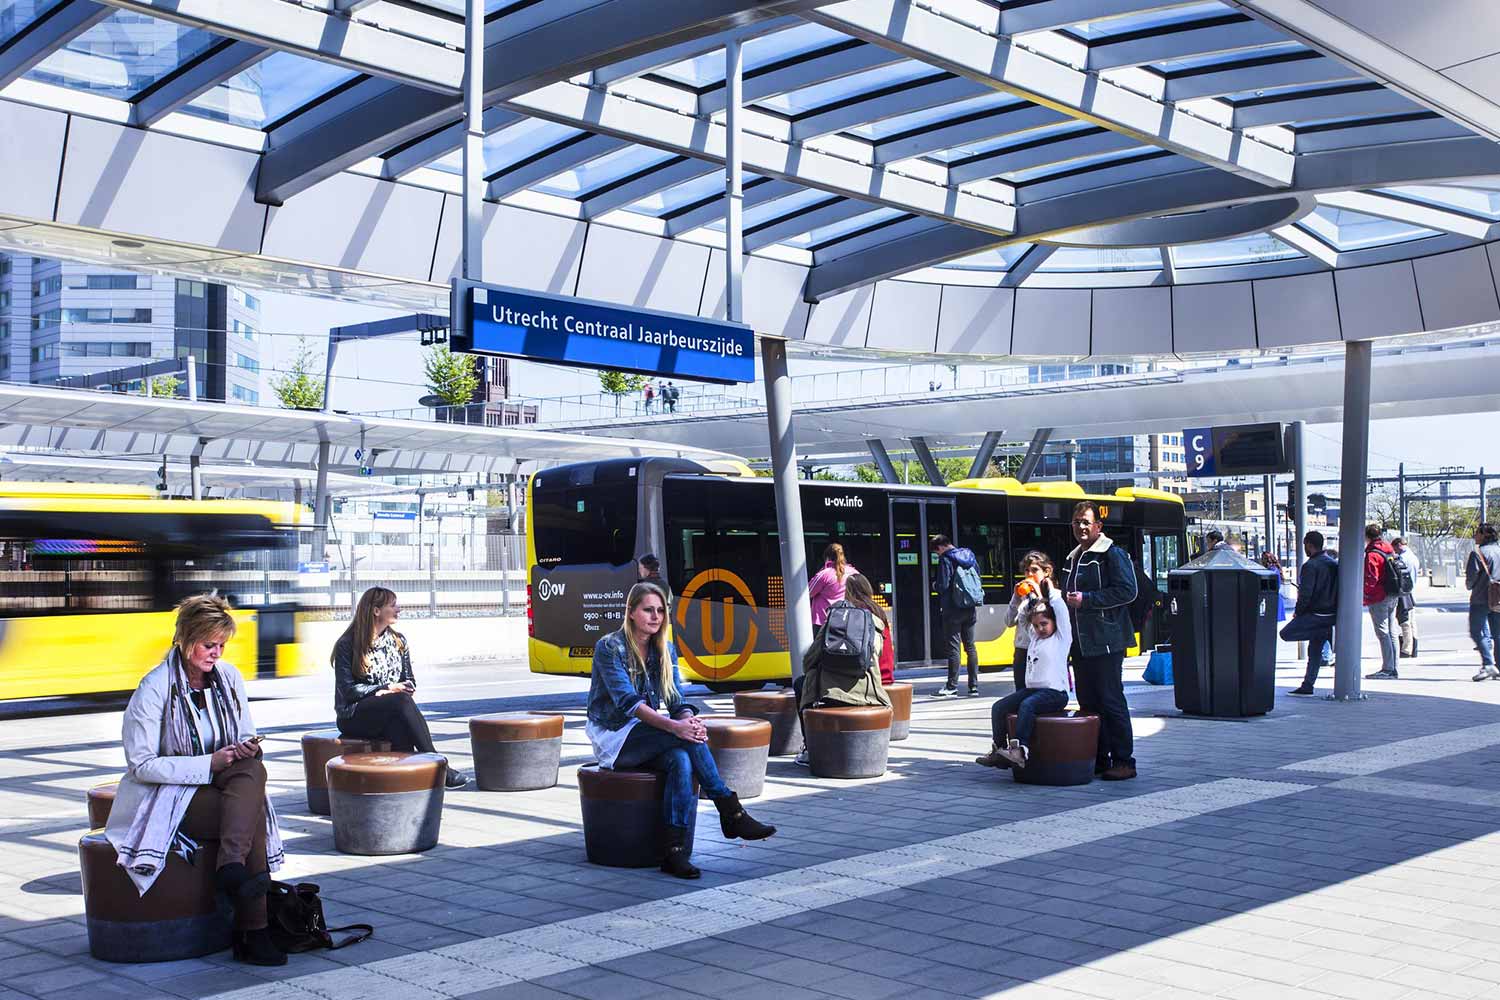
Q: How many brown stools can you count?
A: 11